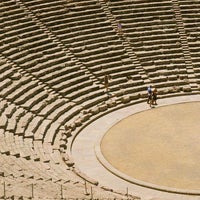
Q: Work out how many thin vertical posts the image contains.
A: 6